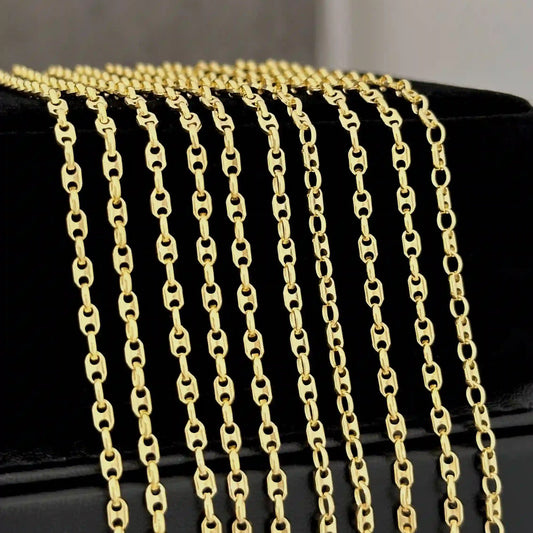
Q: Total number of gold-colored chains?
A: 10